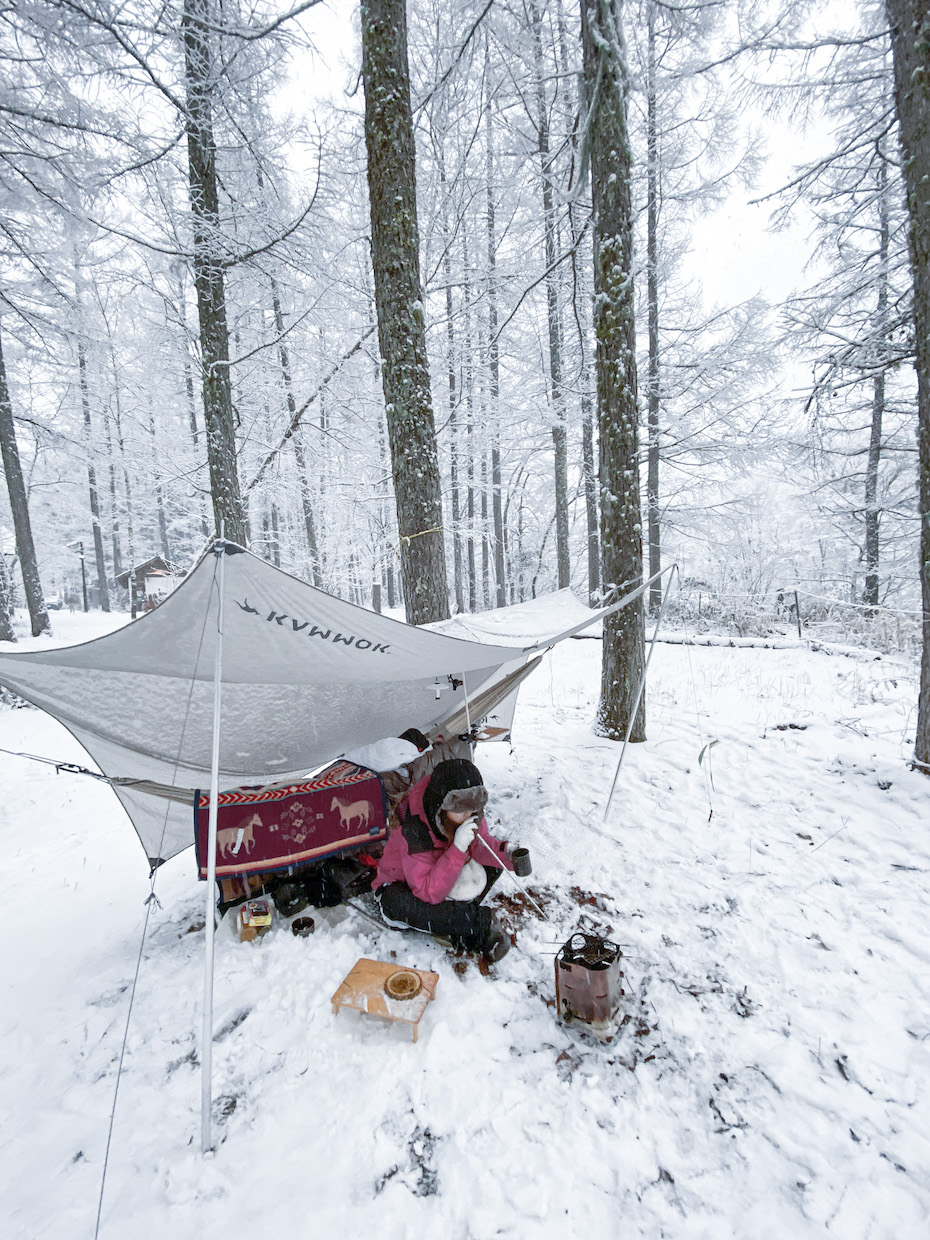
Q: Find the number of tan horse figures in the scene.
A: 2